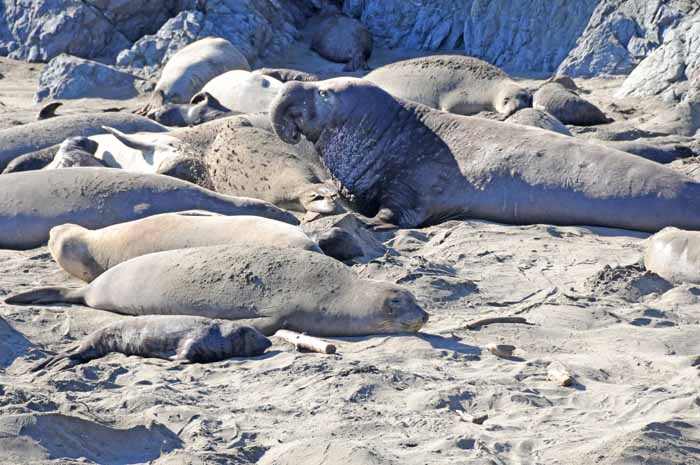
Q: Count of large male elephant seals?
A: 1